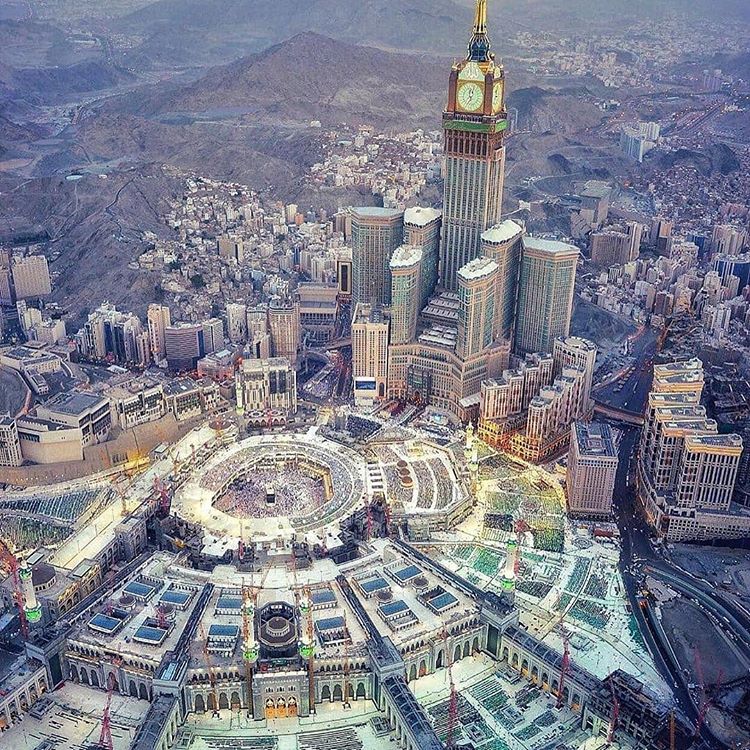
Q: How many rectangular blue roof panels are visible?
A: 12